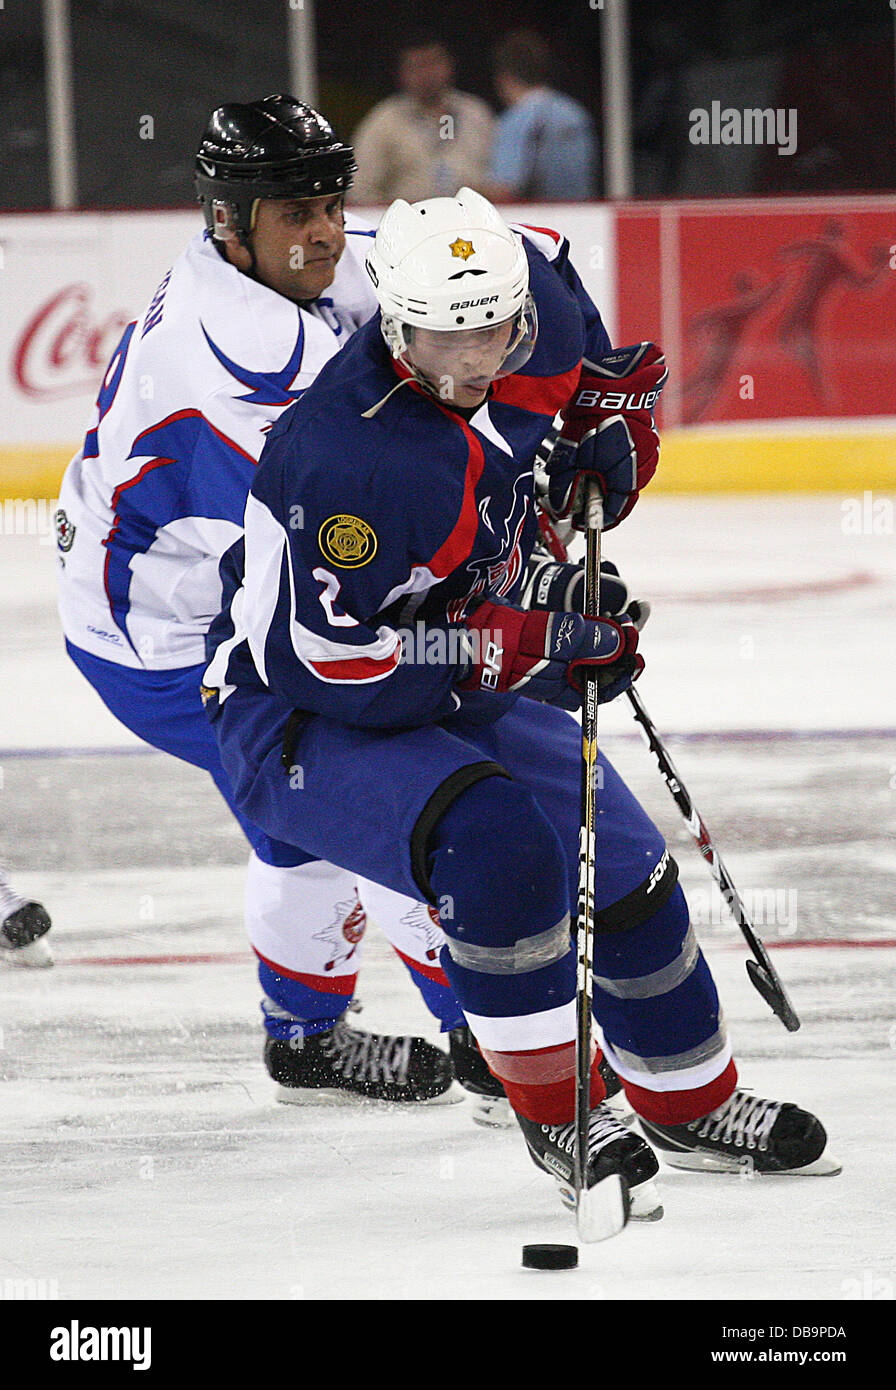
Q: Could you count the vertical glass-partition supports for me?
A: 3